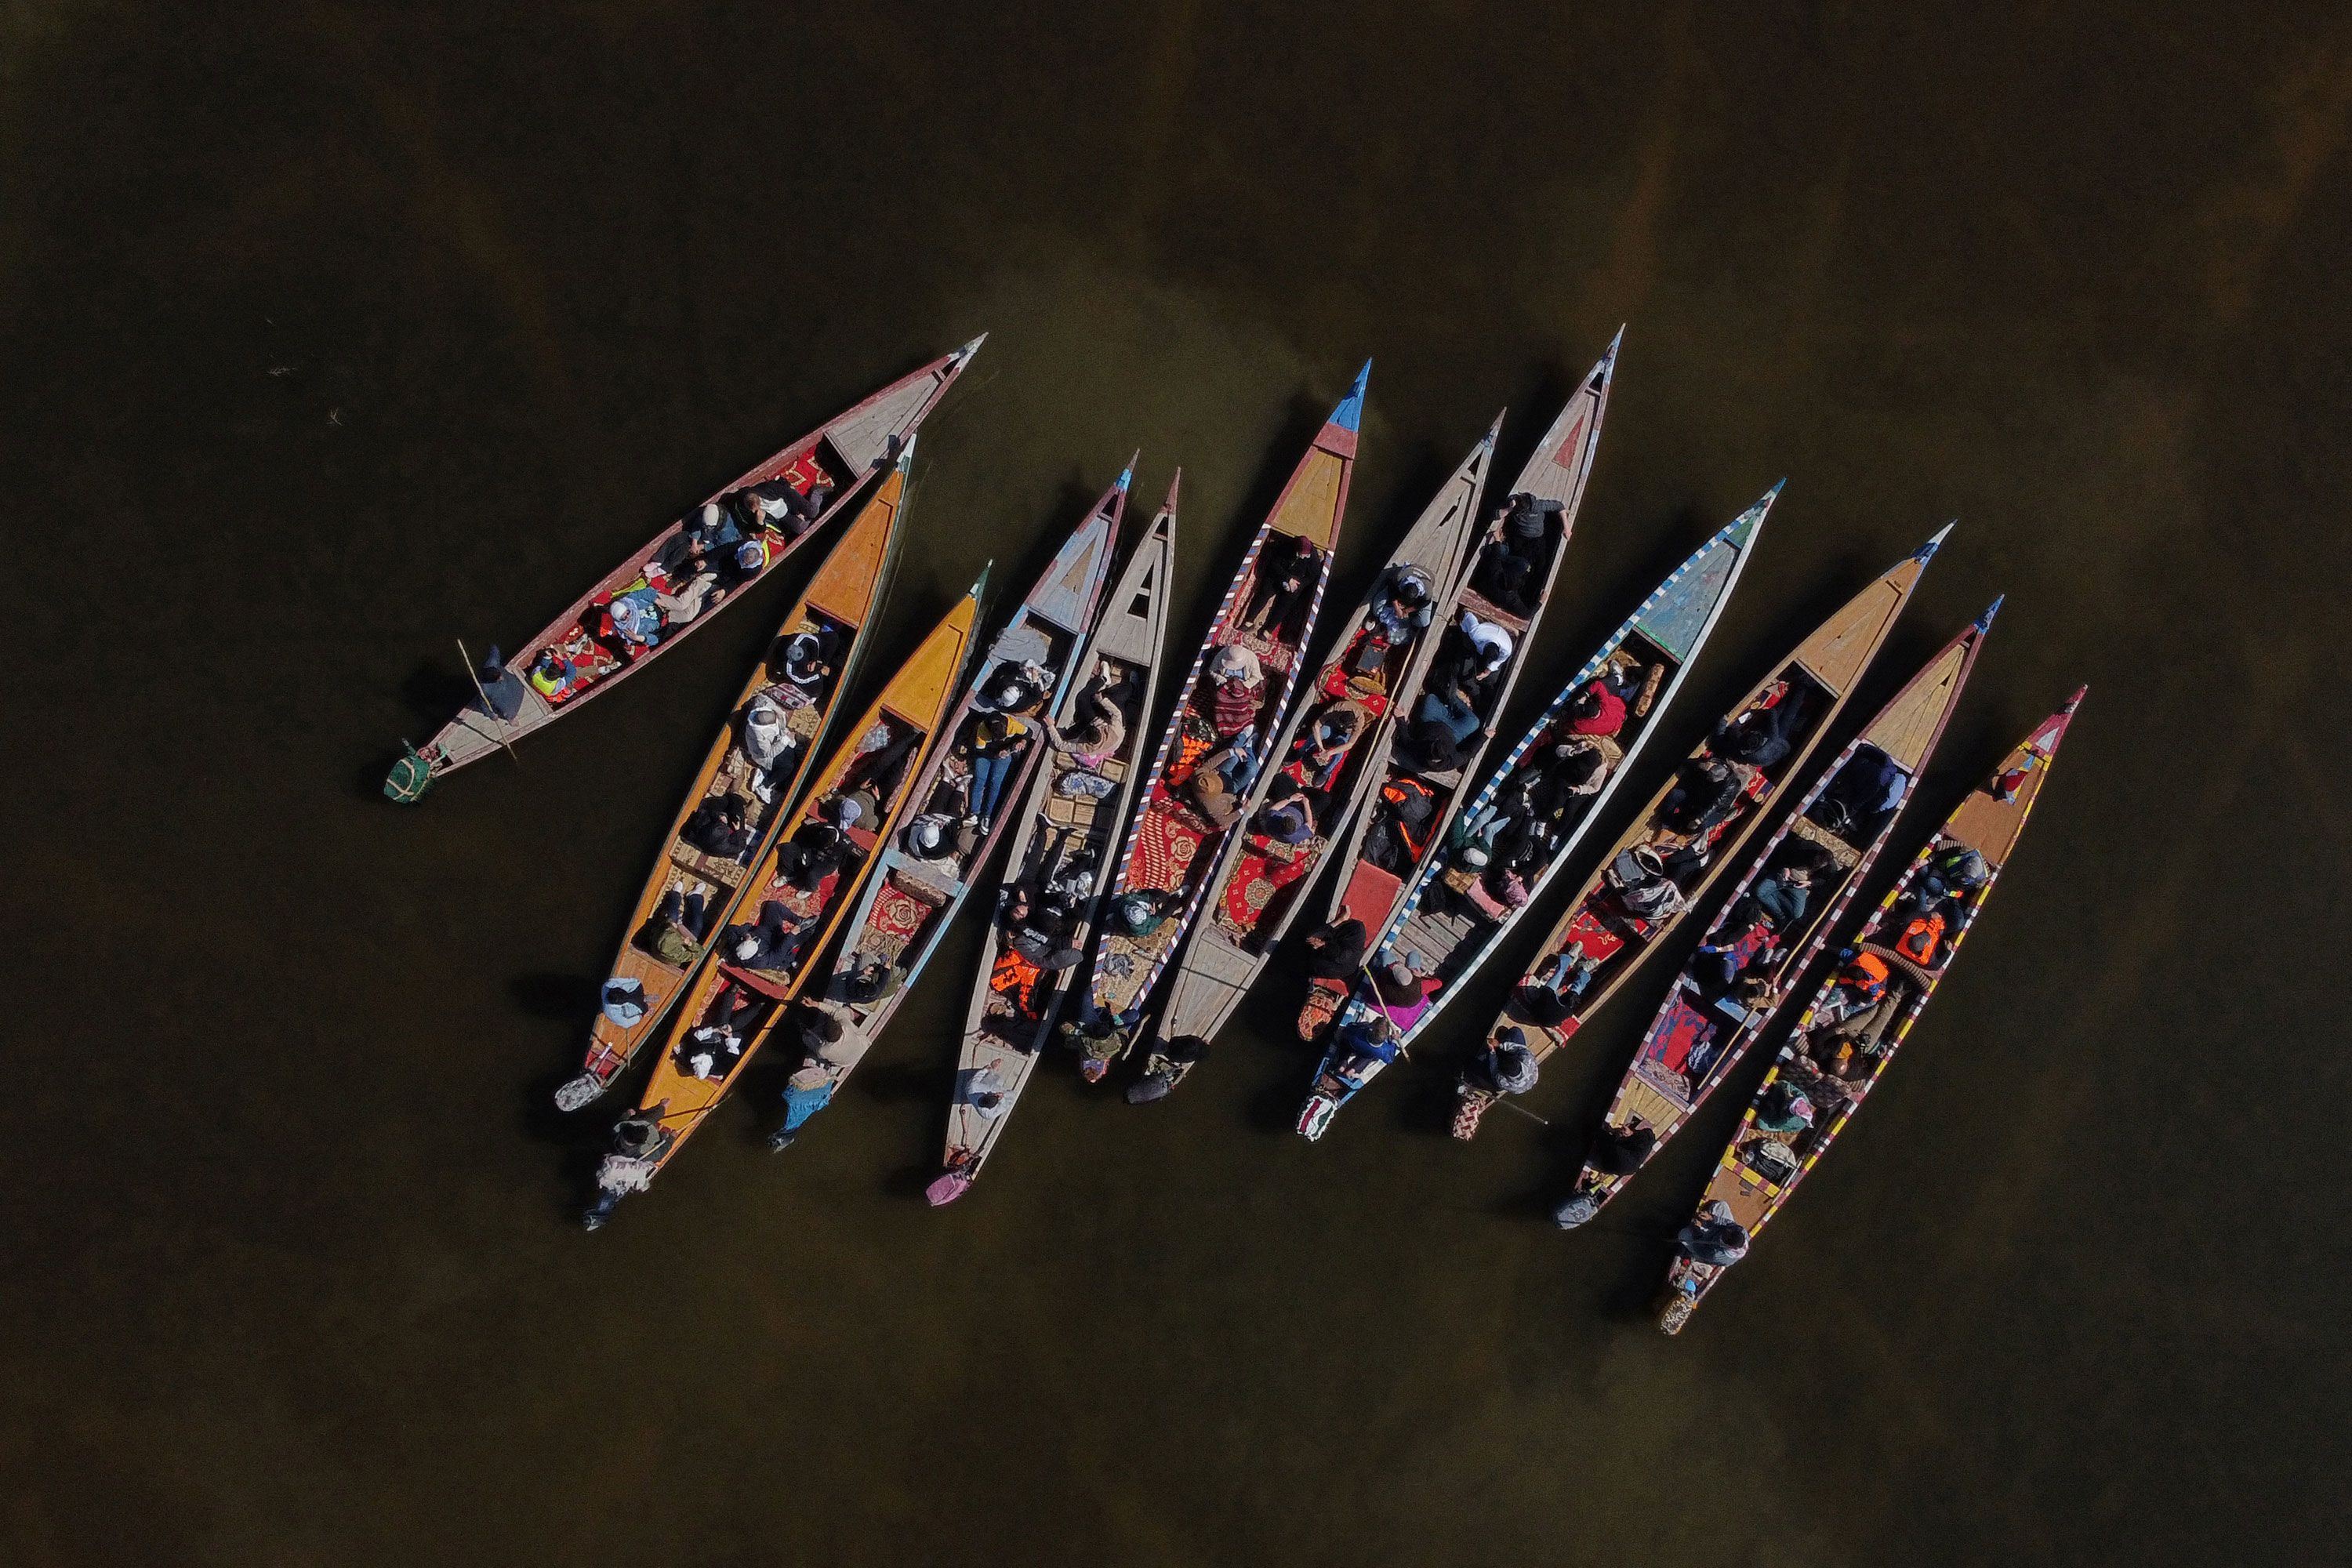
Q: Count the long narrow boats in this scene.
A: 12